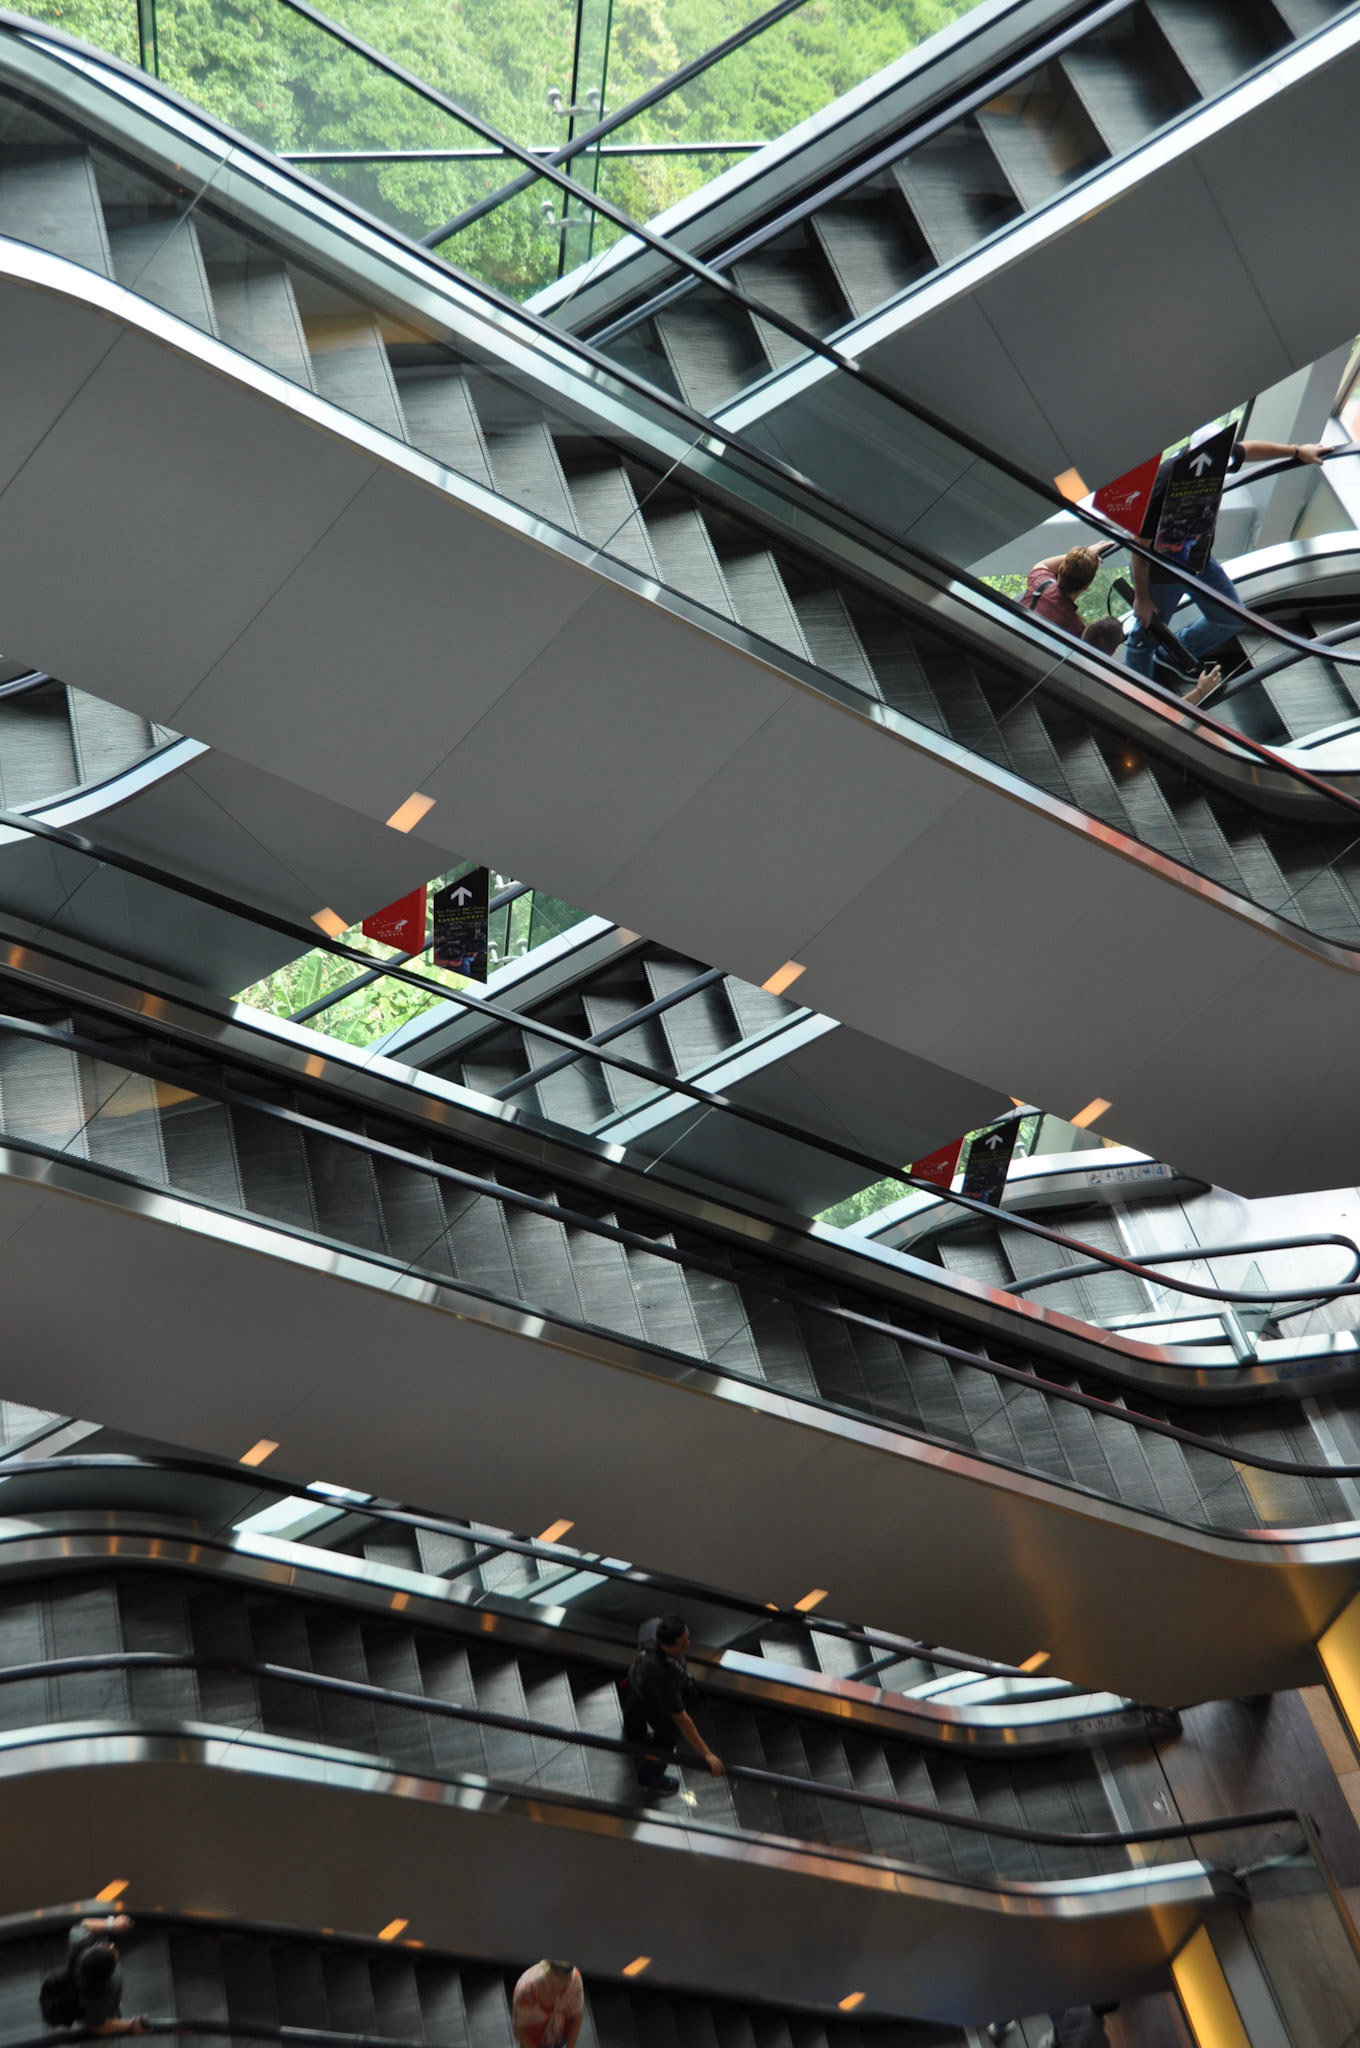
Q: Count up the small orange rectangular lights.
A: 13